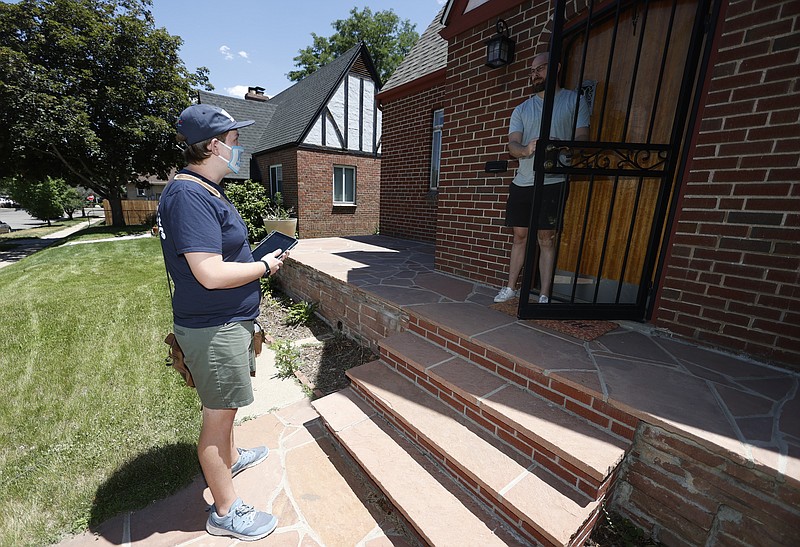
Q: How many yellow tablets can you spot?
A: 0